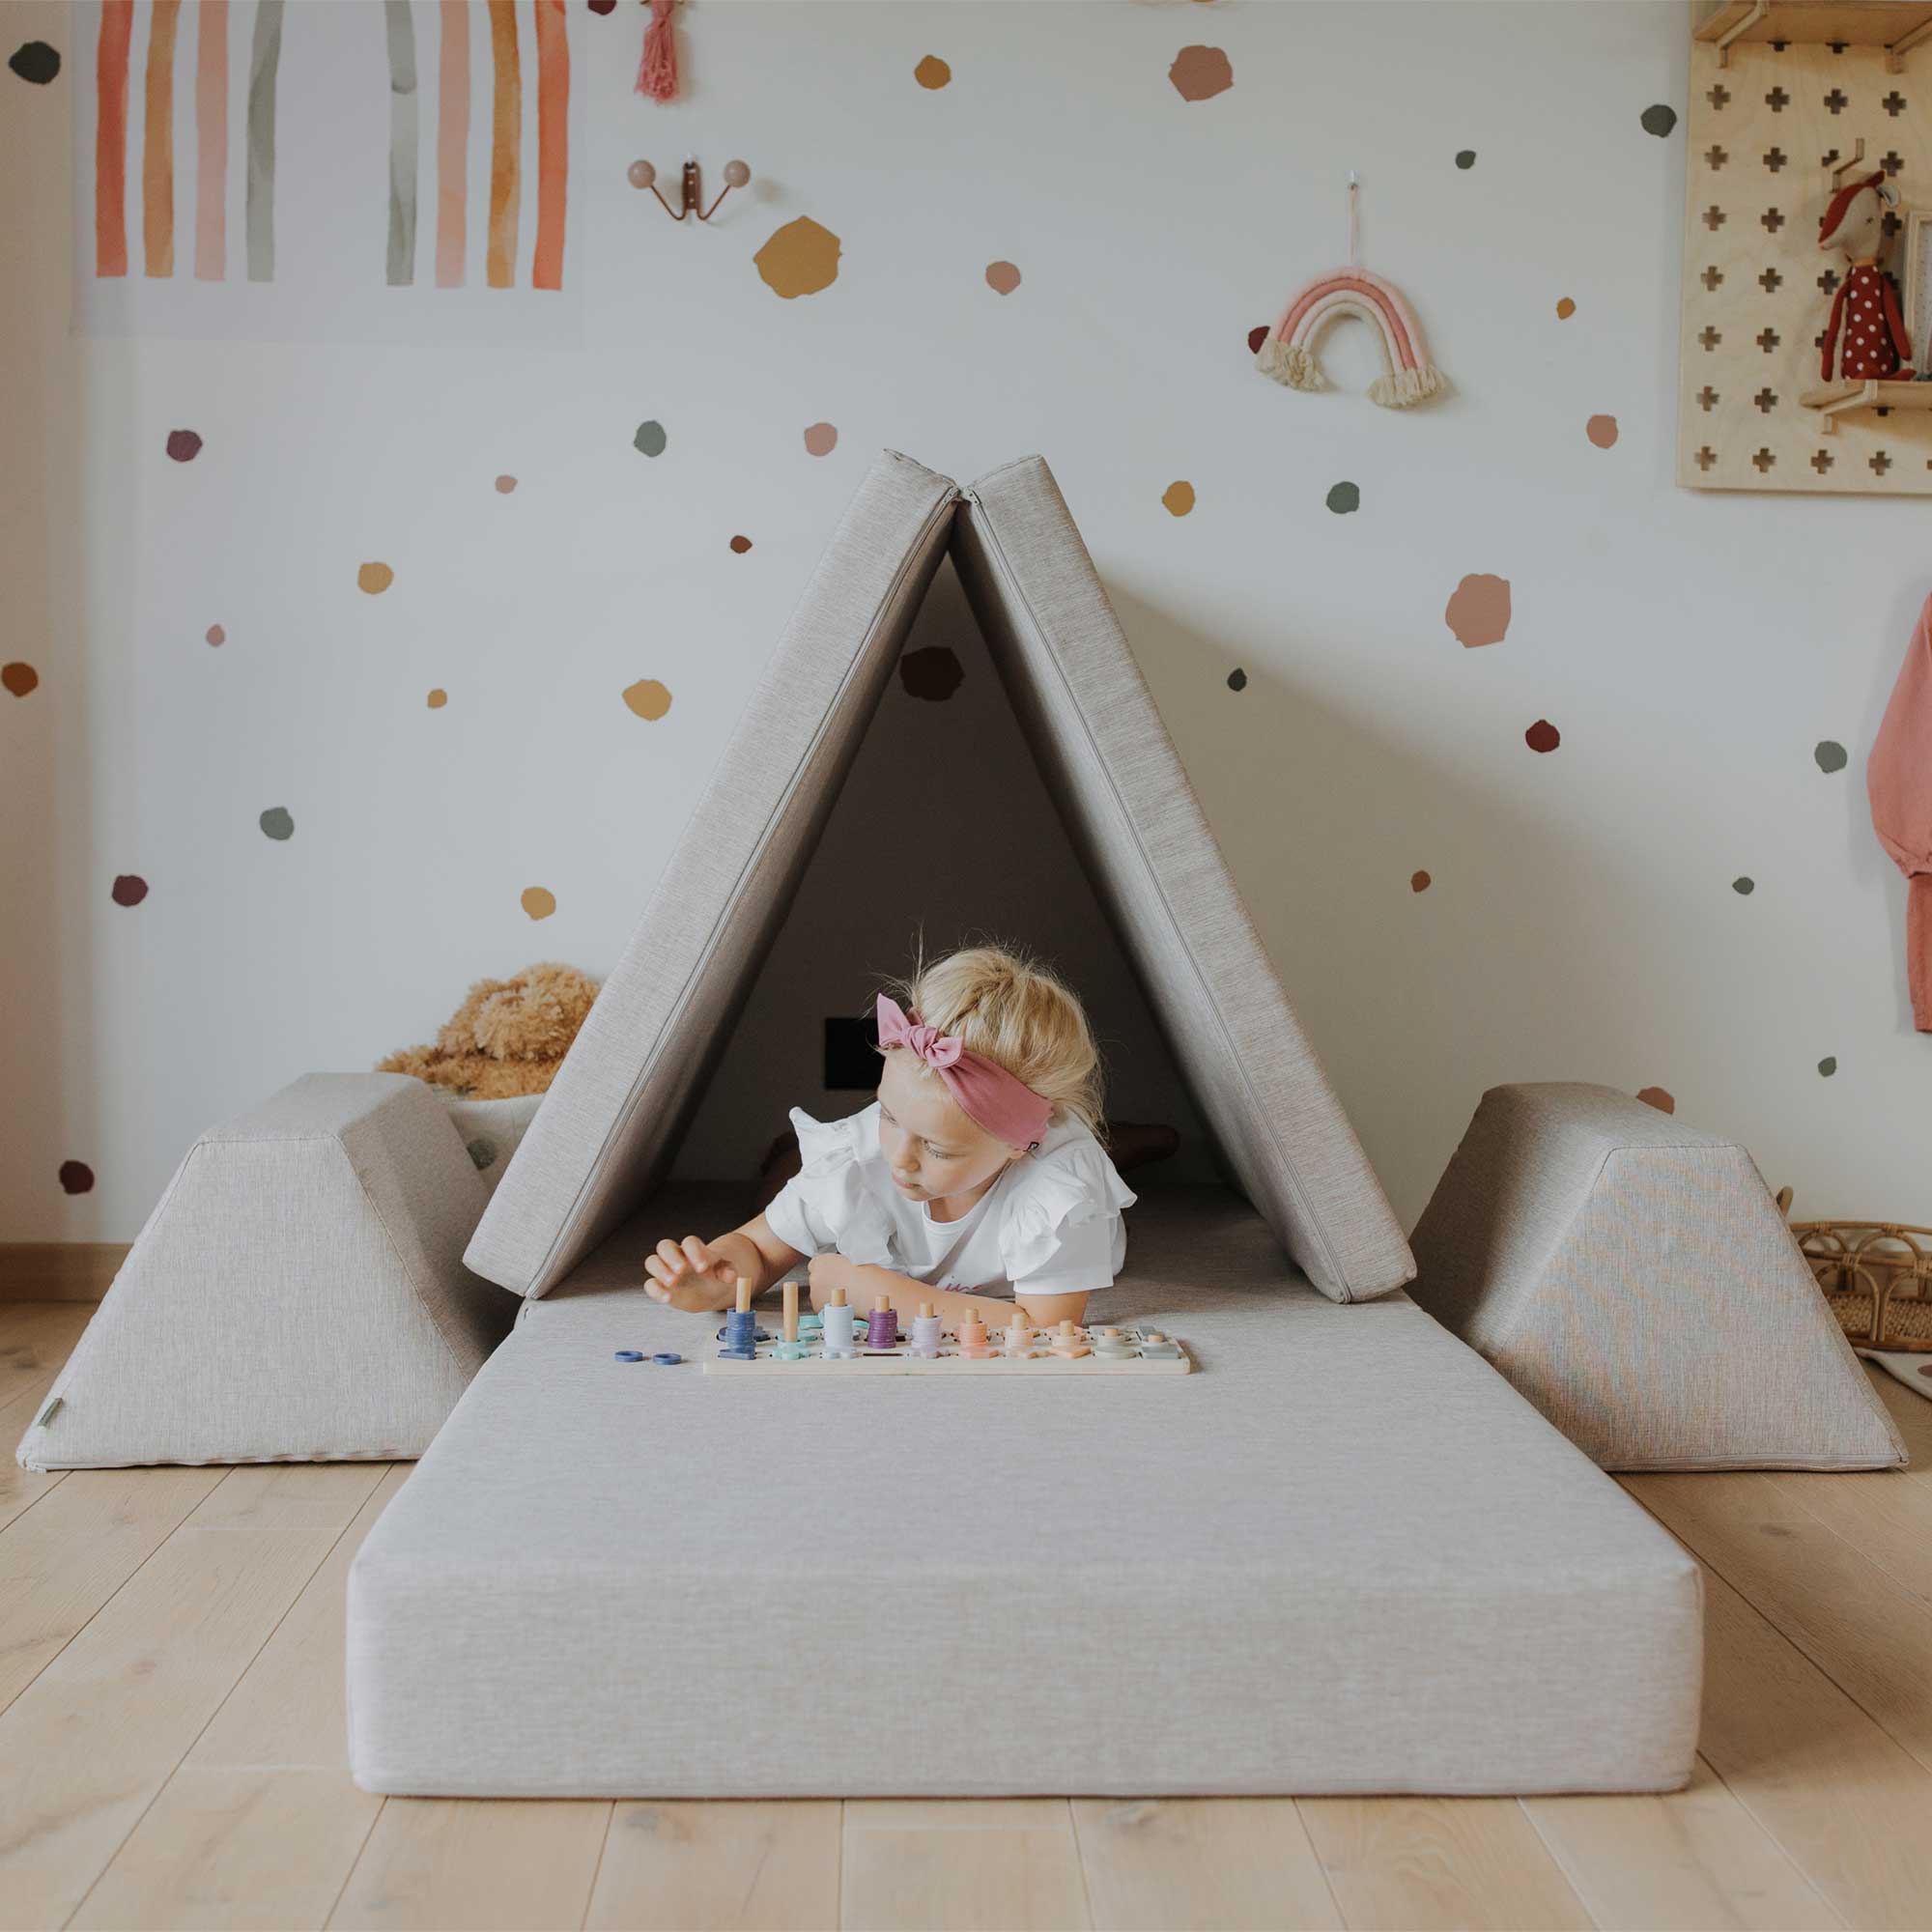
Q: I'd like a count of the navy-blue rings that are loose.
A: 2